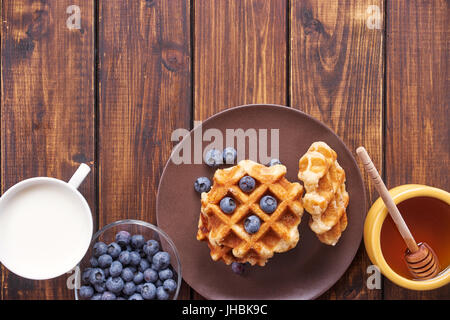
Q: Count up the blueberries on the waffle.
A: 4